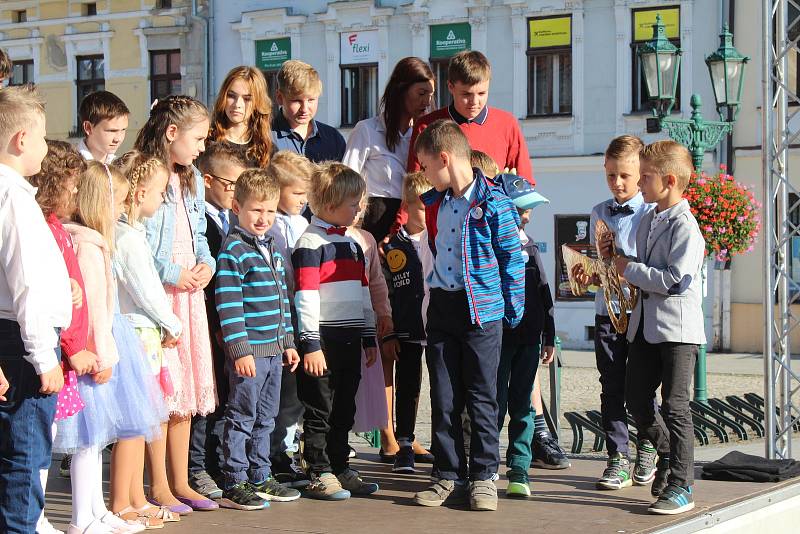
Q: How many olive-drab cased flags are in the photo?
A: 0